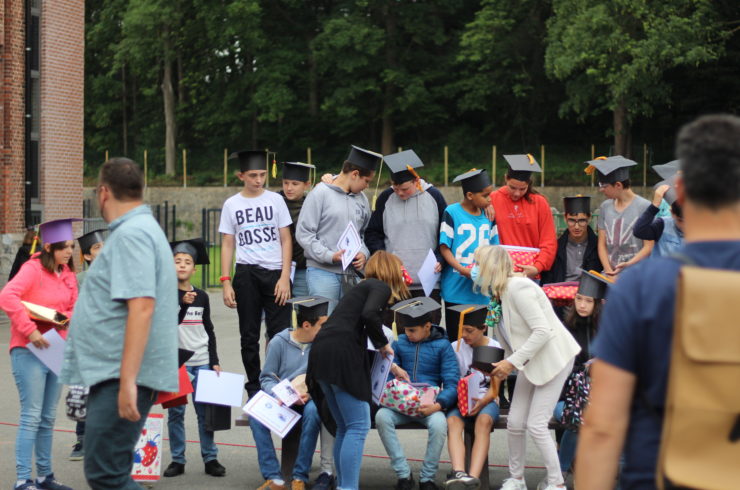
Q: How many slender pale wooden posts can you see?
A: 12